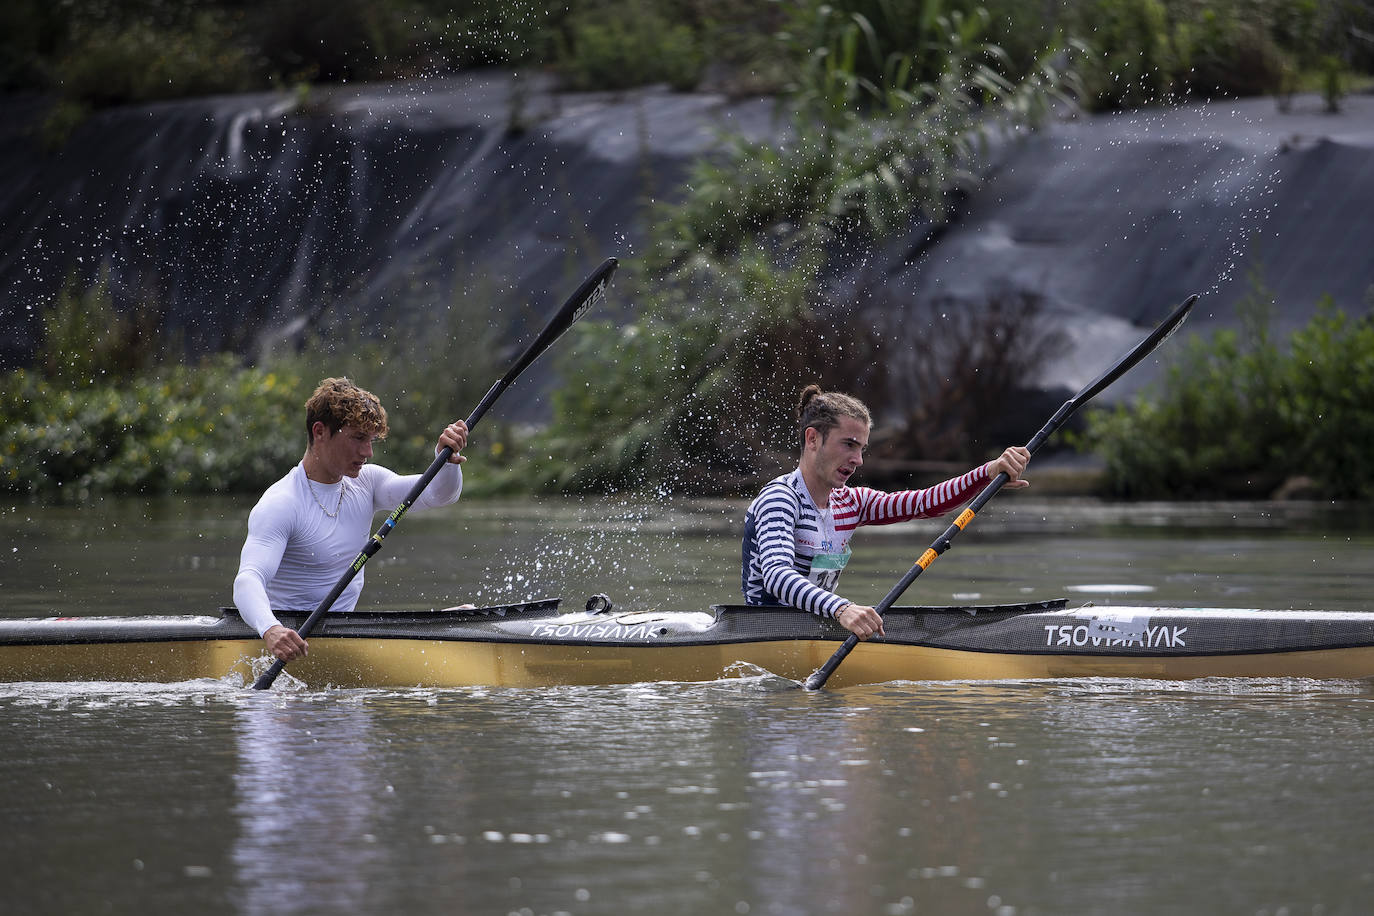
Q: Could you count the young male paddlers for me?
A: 2